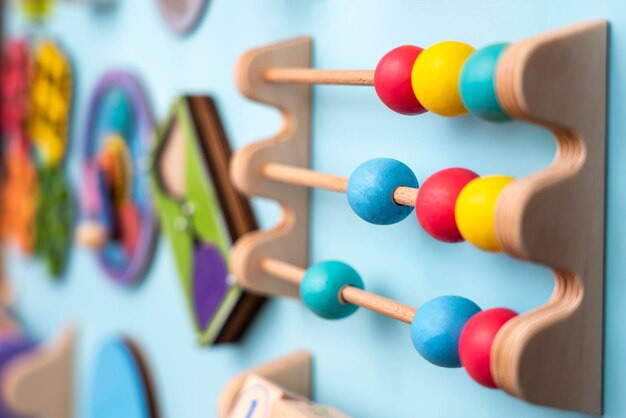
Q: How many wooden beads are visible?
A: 9